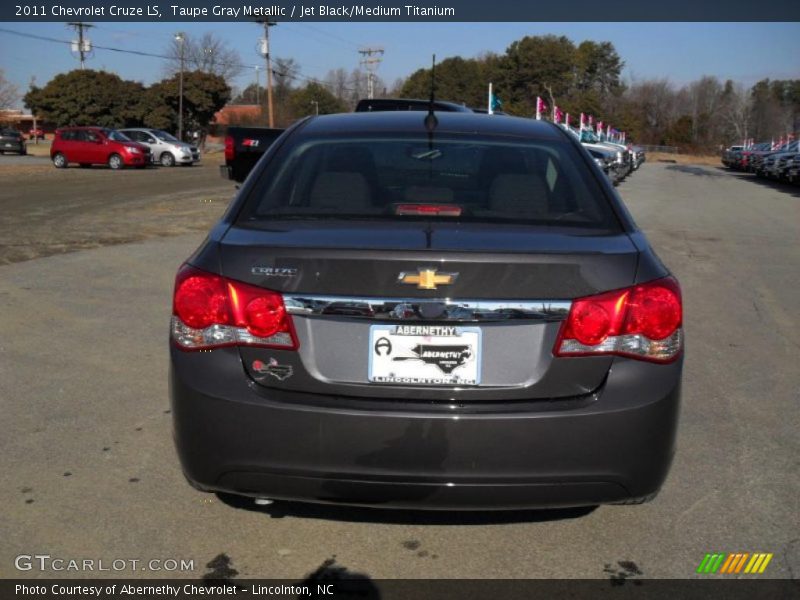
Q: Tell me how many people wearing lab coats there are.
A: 0